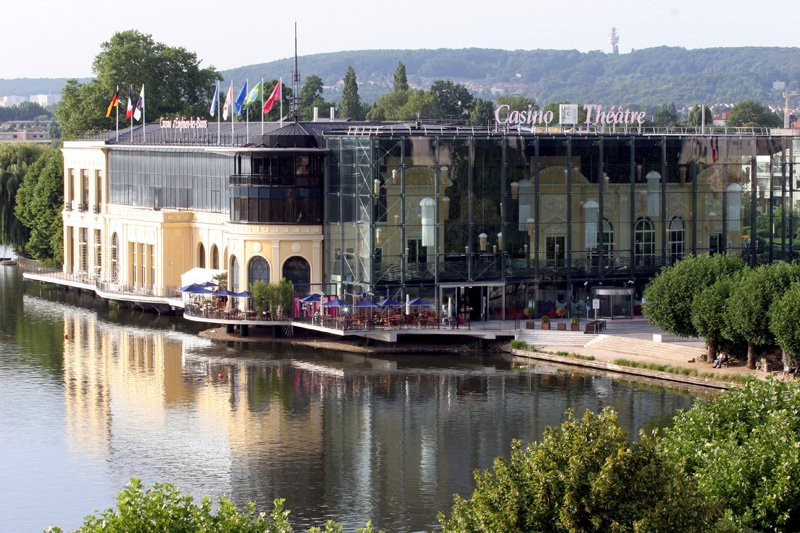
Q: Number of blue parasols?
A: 9